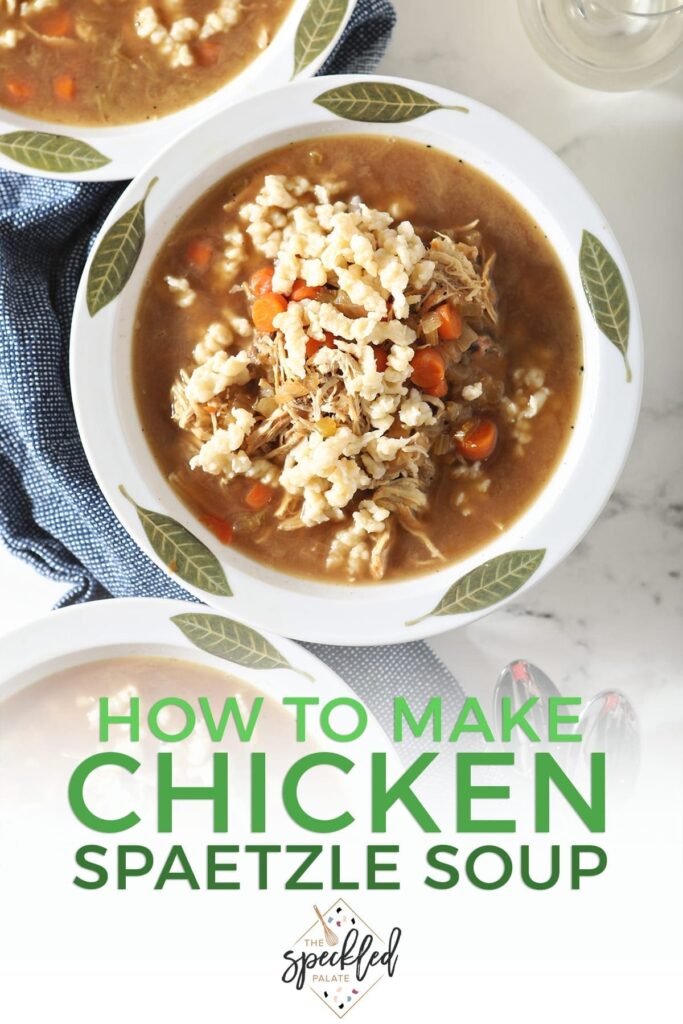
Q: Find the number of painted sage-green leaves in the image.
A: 8